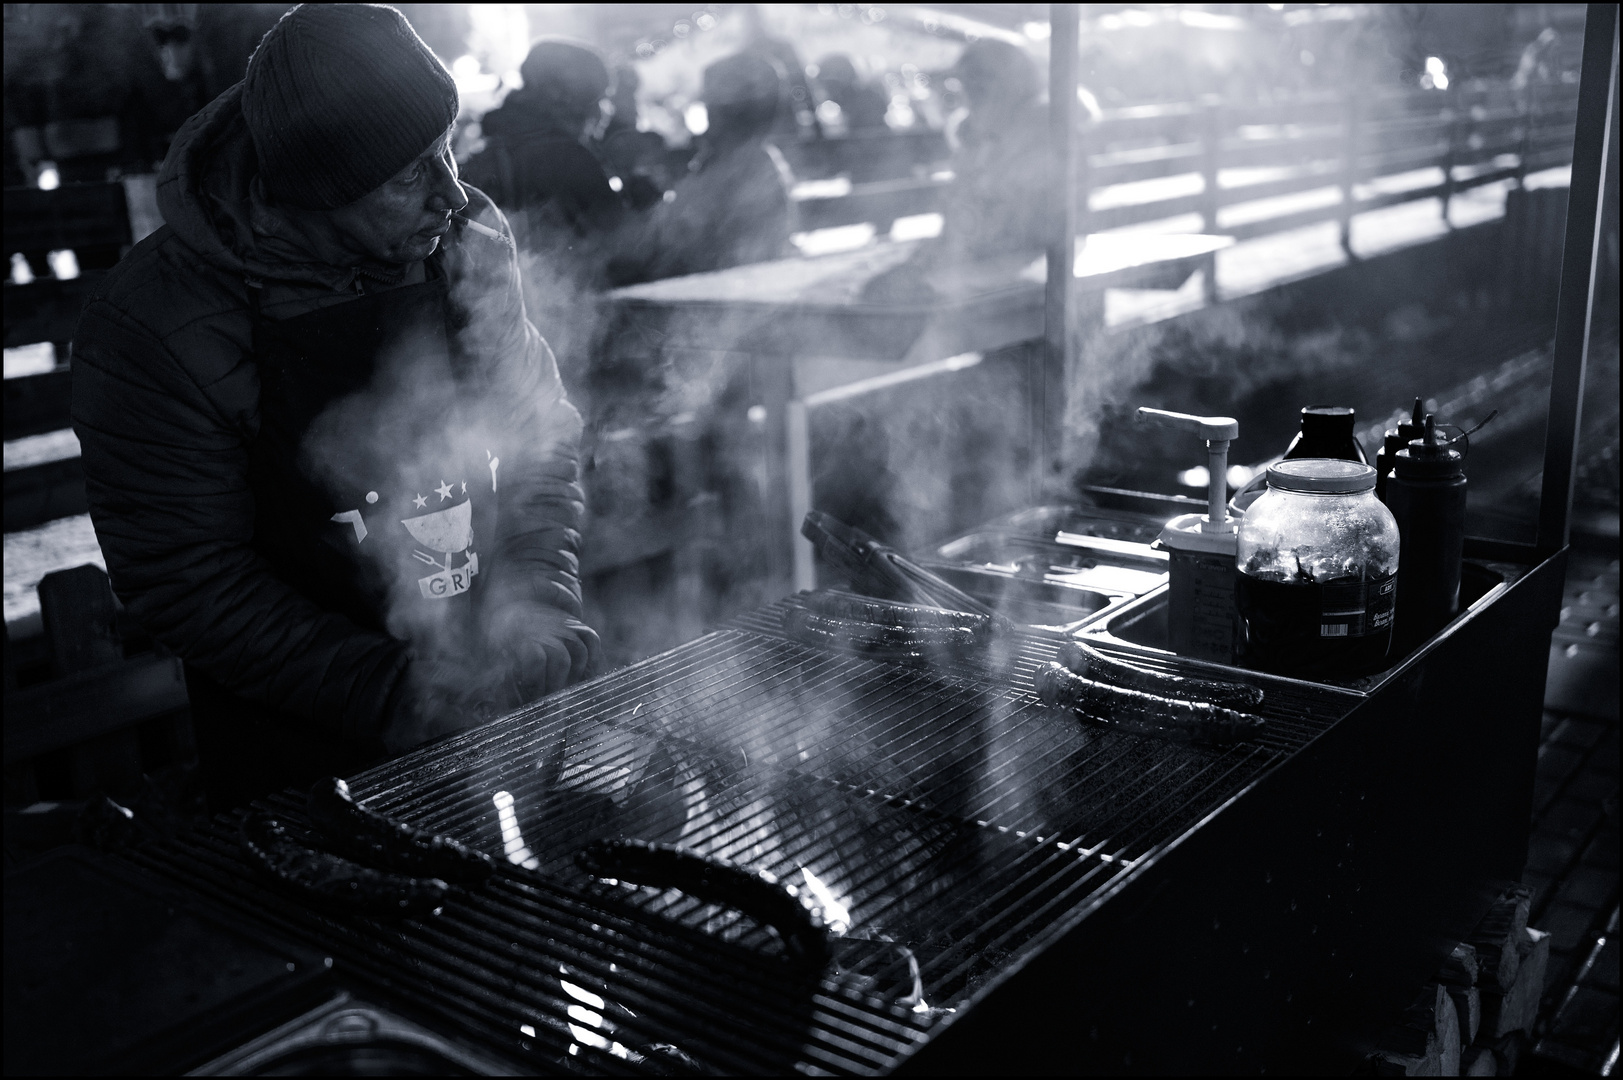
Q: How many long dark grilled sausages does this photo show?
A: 7